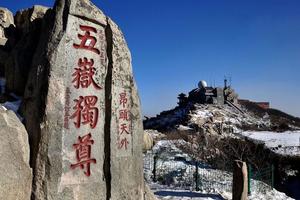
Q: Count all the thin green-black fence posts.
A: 4